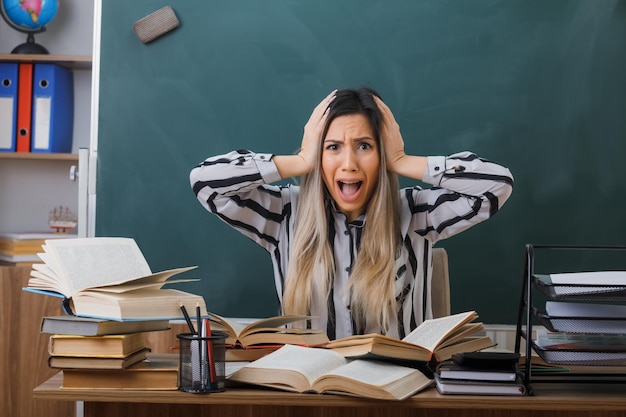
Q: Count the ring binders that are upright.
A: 3